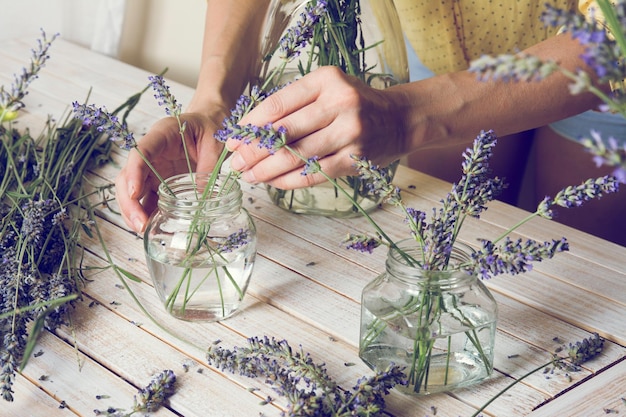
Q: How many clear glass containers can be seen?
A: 3